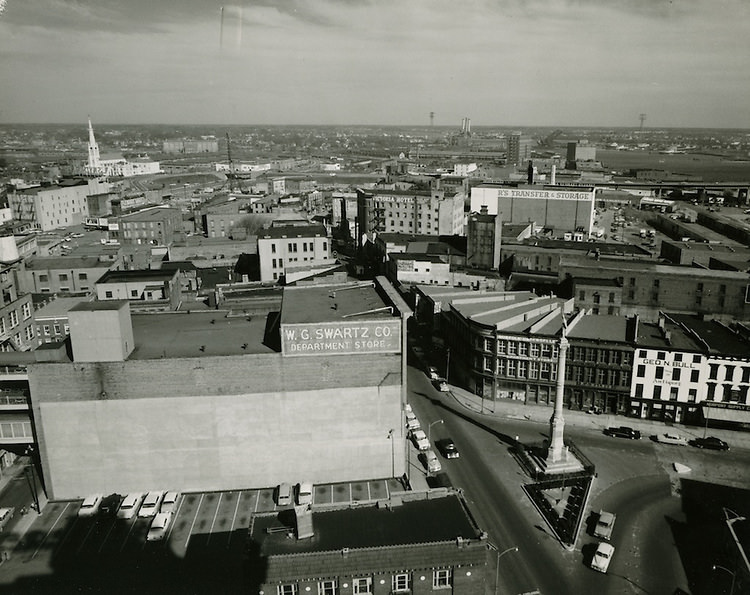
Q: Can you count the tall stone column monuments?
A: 1